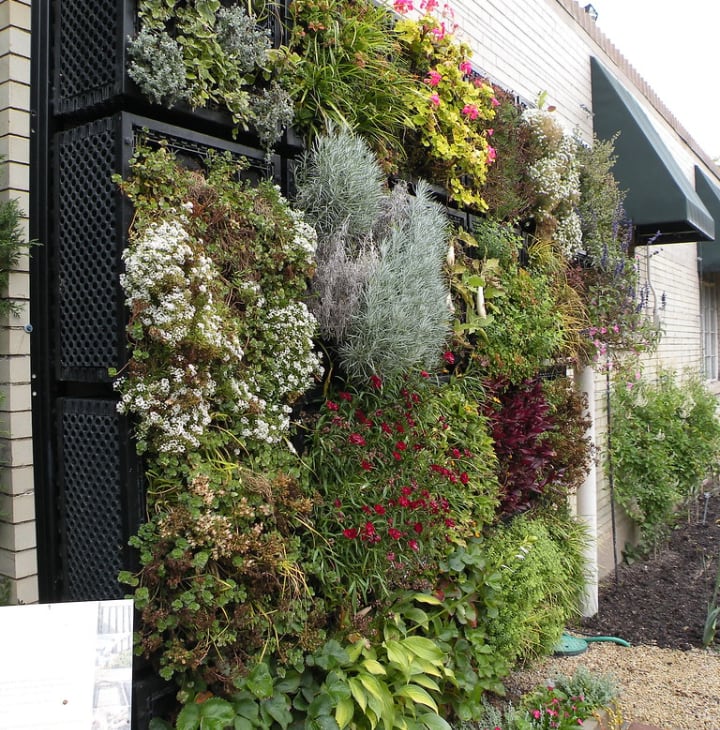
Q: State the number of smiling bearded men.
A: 0